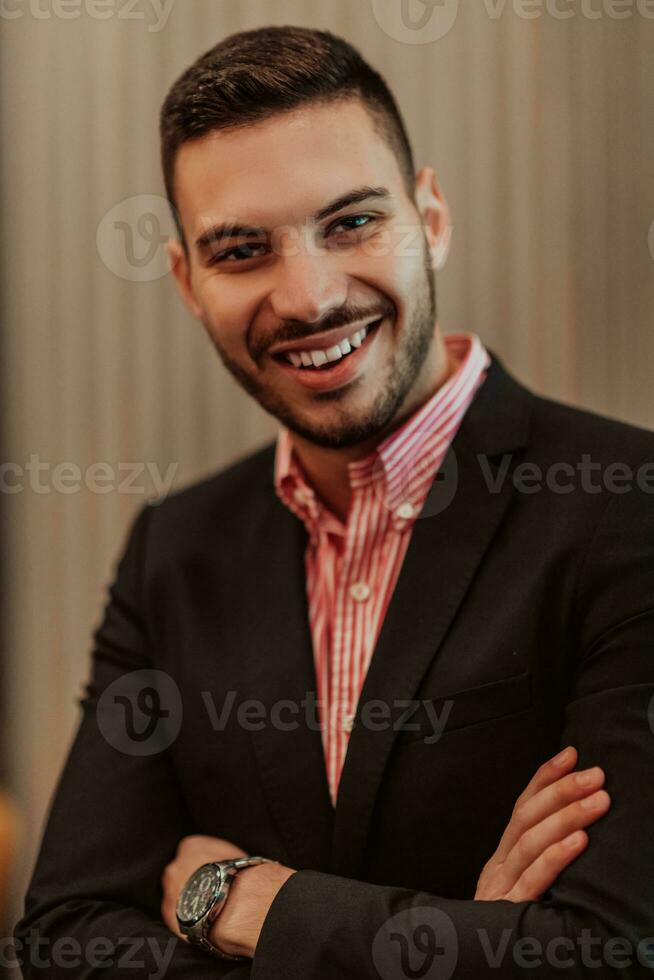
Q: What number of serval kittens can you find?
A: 0